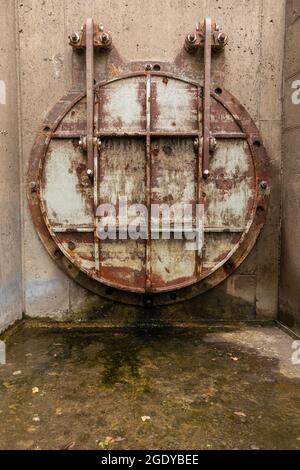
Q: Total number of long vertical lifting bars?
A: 2